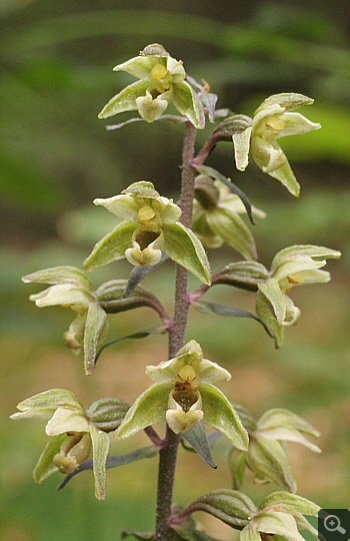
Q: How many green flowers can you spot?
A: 10